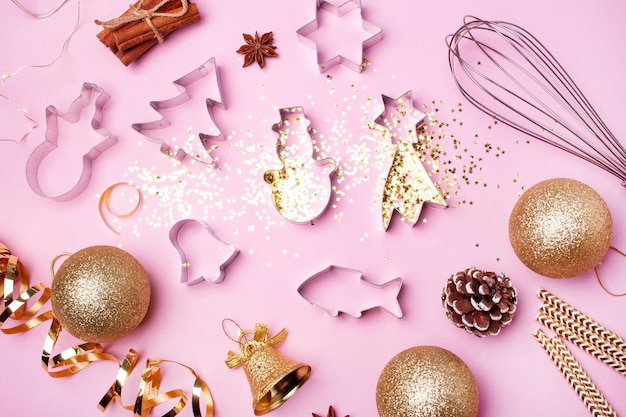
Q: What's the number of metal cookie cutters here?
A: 7